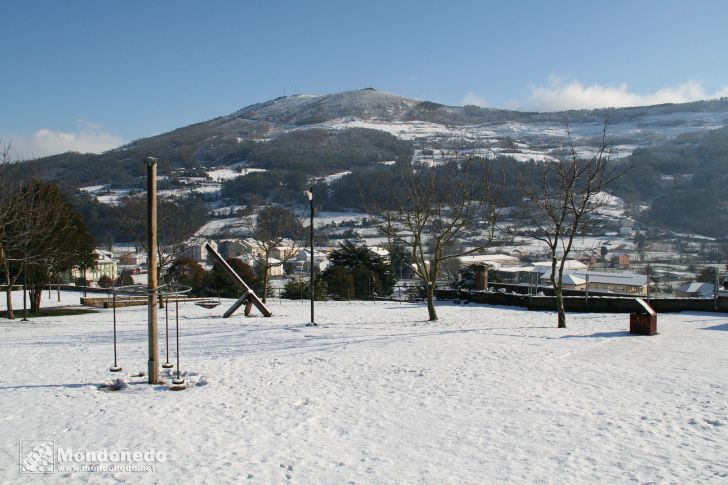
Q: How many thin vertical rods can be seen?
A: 3